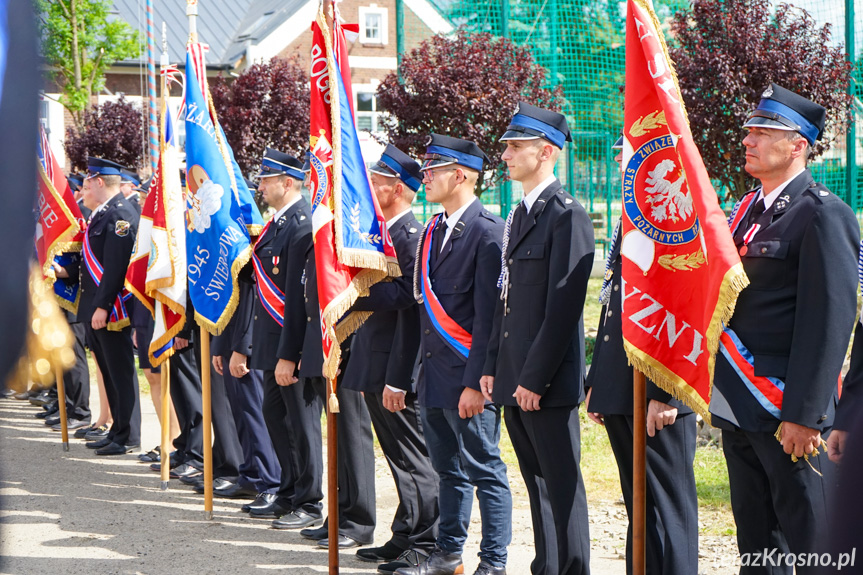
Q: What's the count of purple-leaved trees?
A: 4